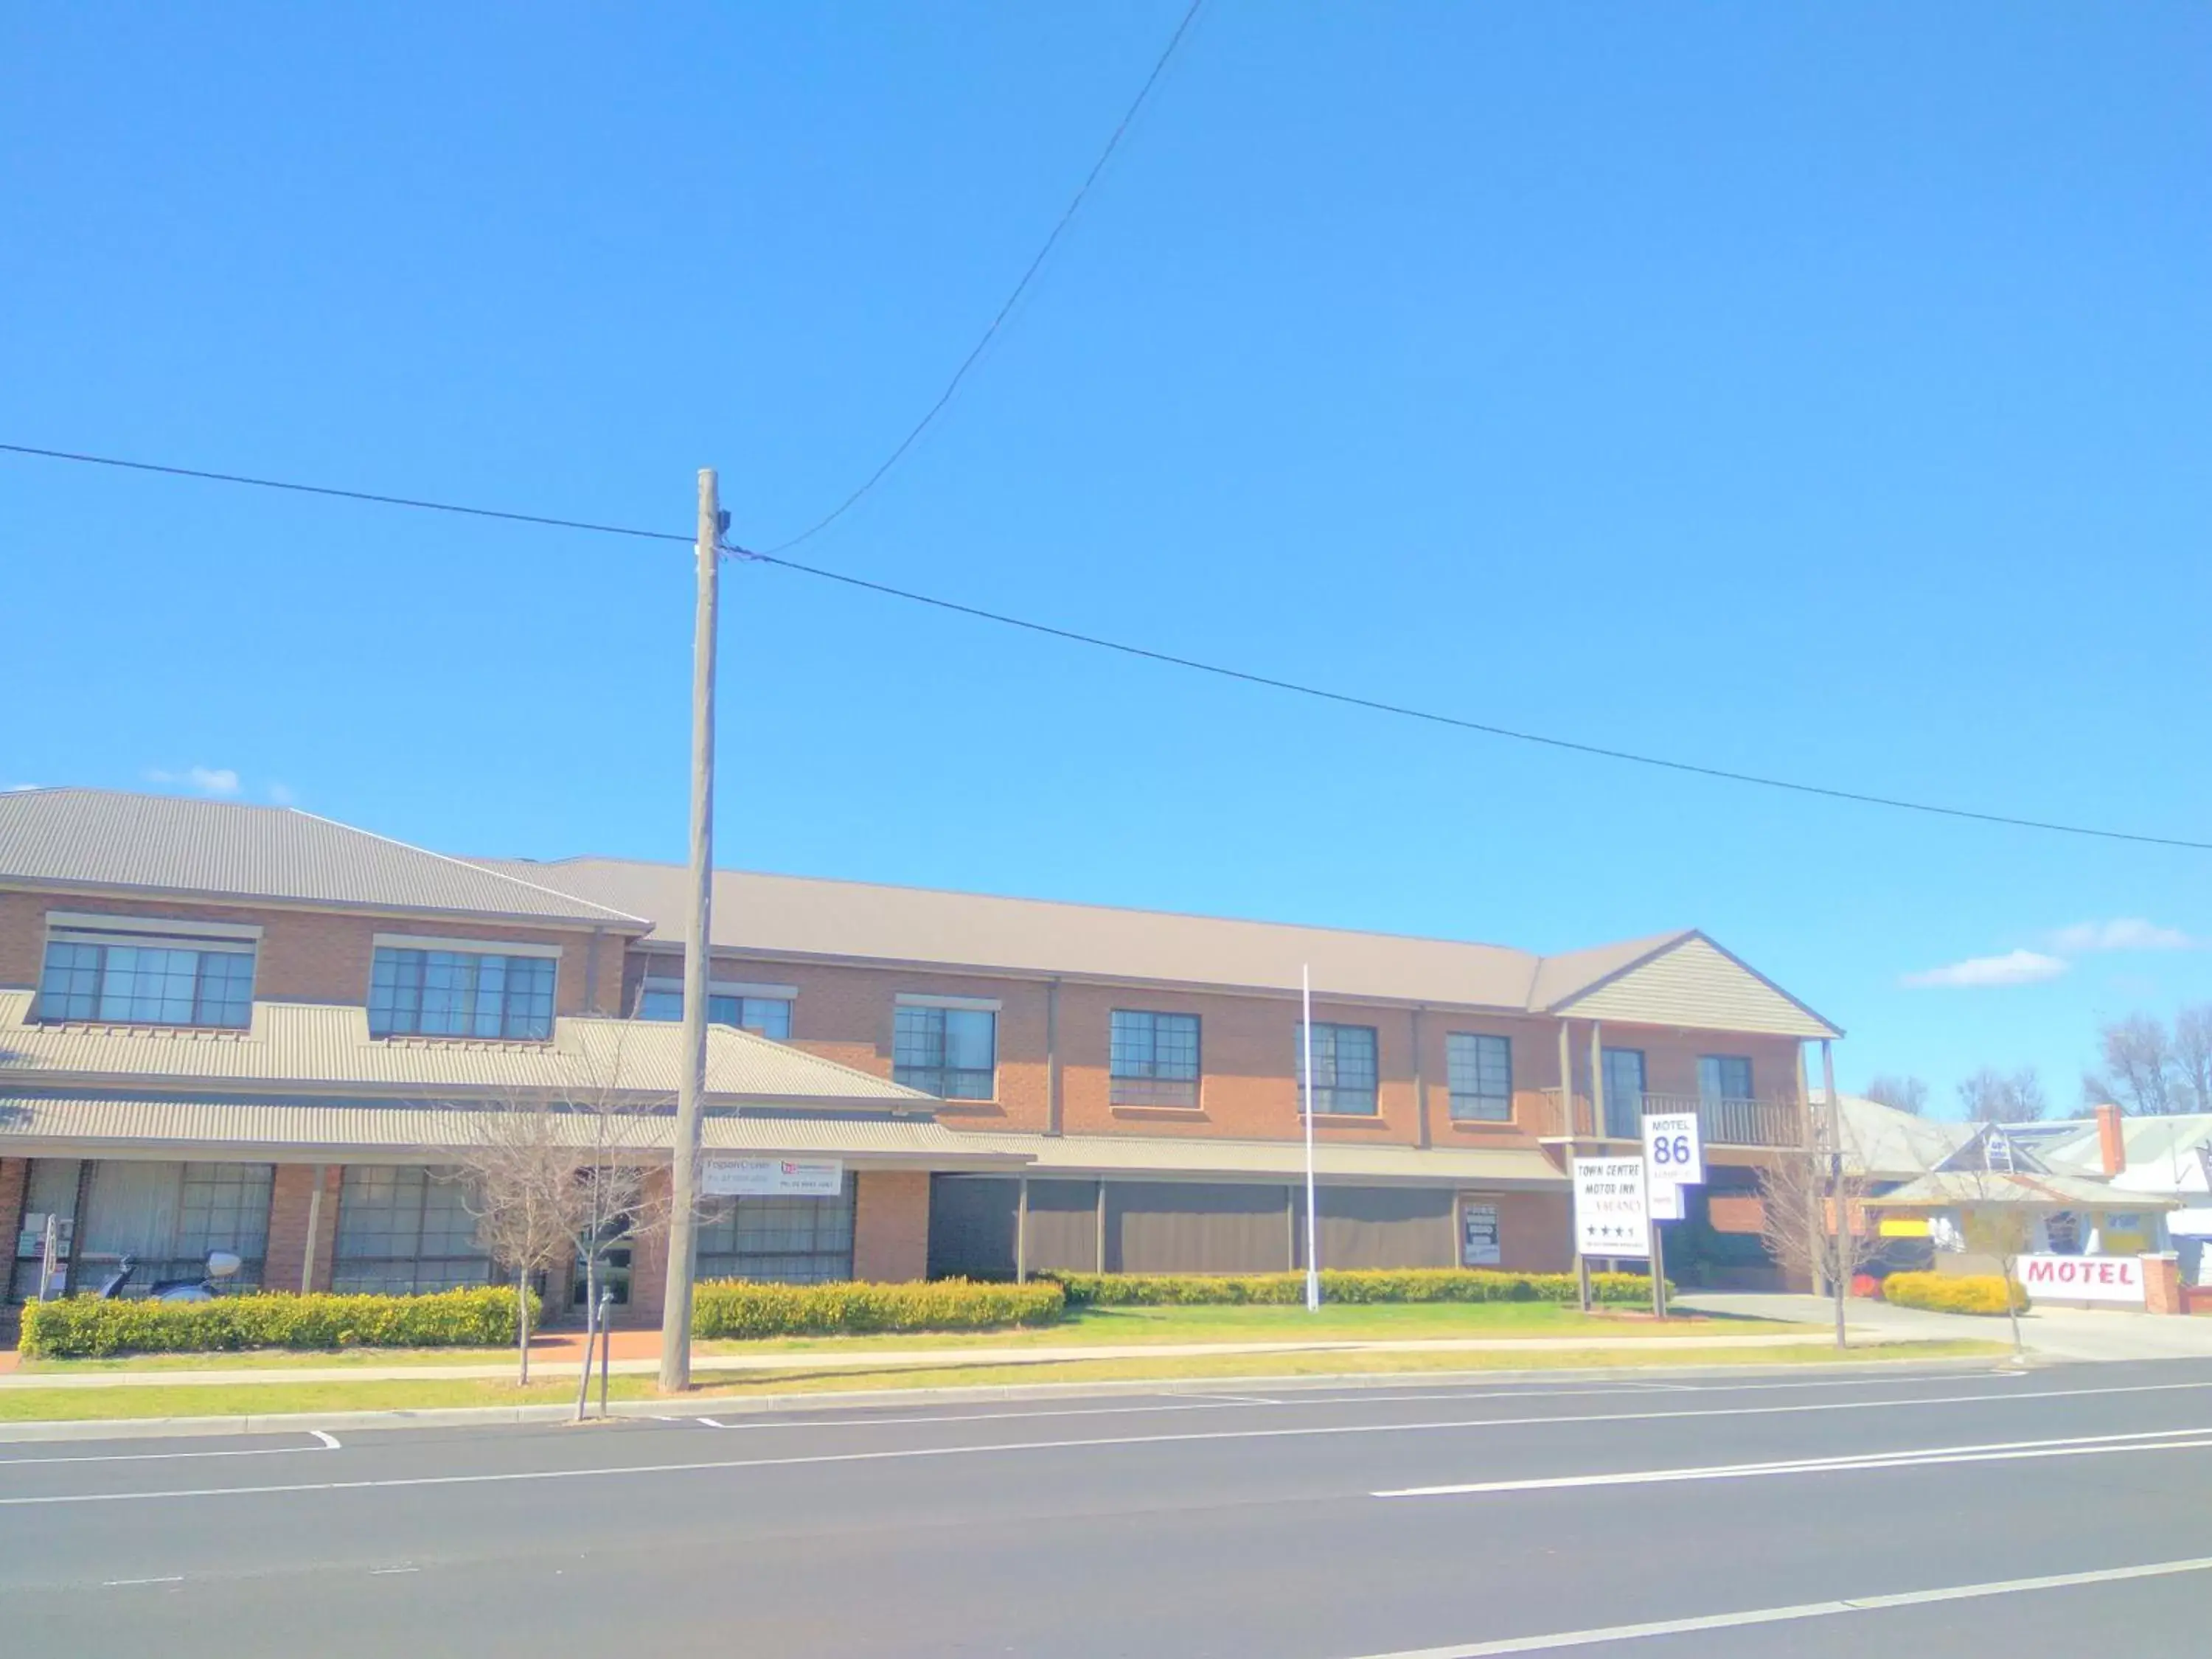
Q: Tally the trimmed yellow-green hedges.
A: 4